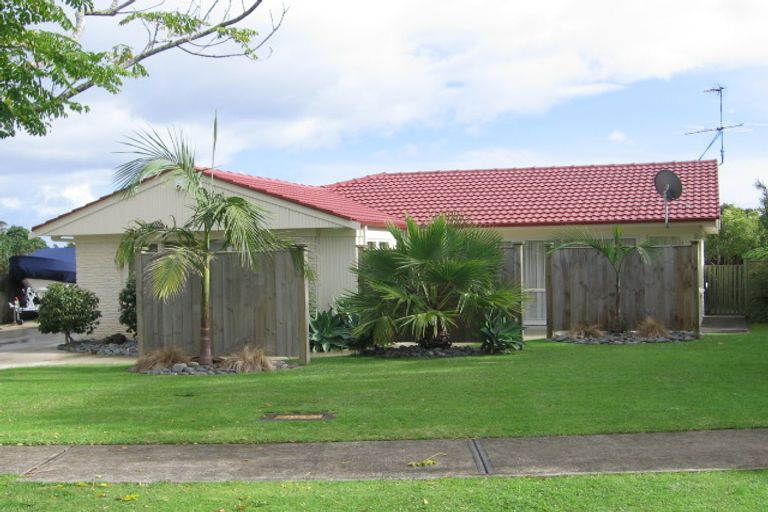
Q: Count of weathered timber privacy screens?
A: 3